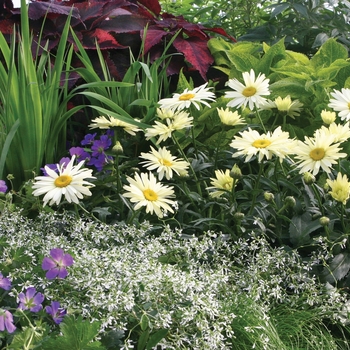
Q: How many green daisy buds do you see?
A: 7